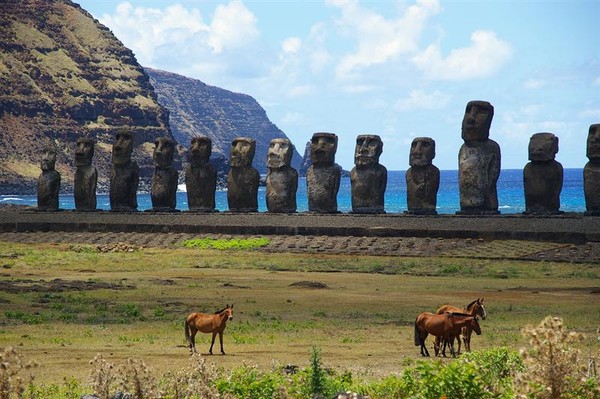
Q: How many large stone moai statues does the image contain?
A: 13